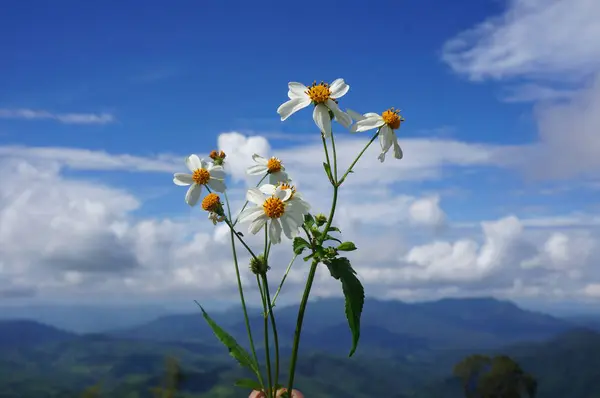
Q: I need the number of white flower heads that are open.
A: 6